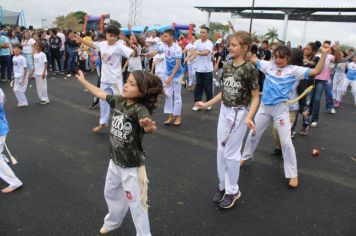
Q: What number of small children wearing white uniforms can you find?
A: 2